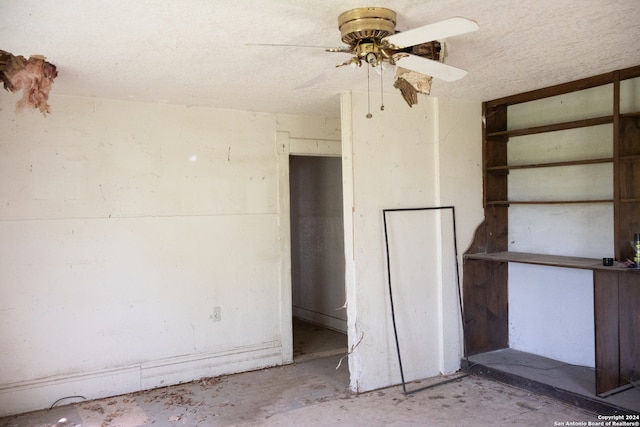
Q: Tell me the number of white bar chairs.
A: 0